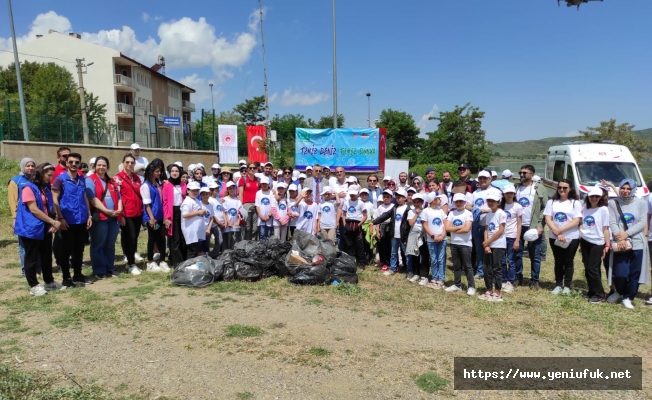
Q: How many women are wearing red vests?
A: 2